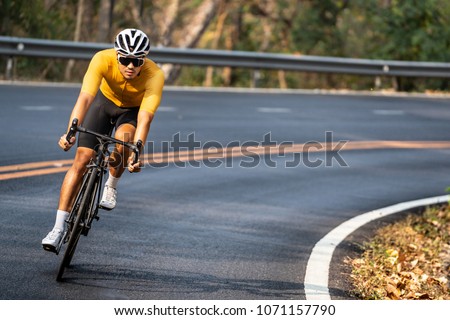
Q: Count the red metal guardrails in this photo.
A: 0